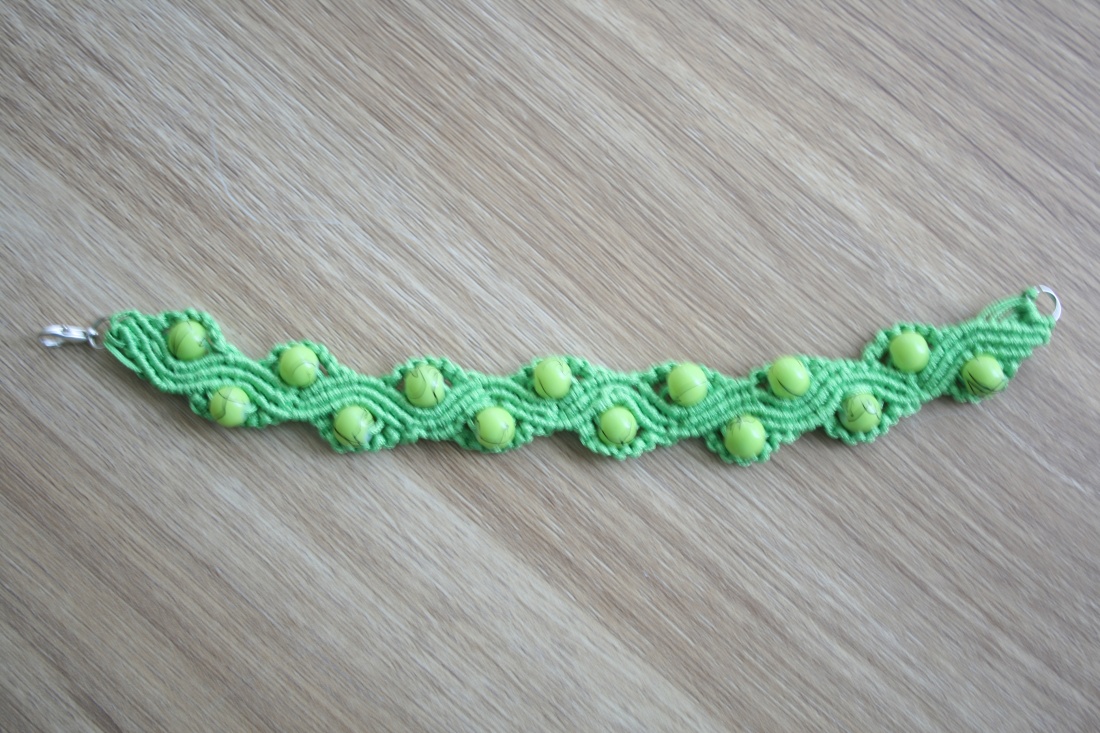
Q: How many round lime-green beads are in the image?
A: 14